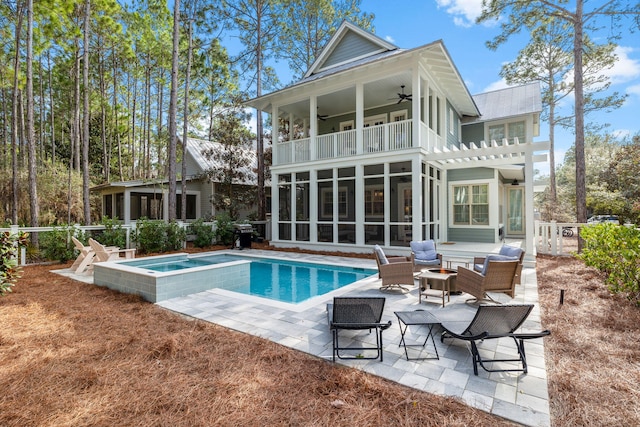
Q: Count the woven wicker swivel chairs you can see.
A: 4